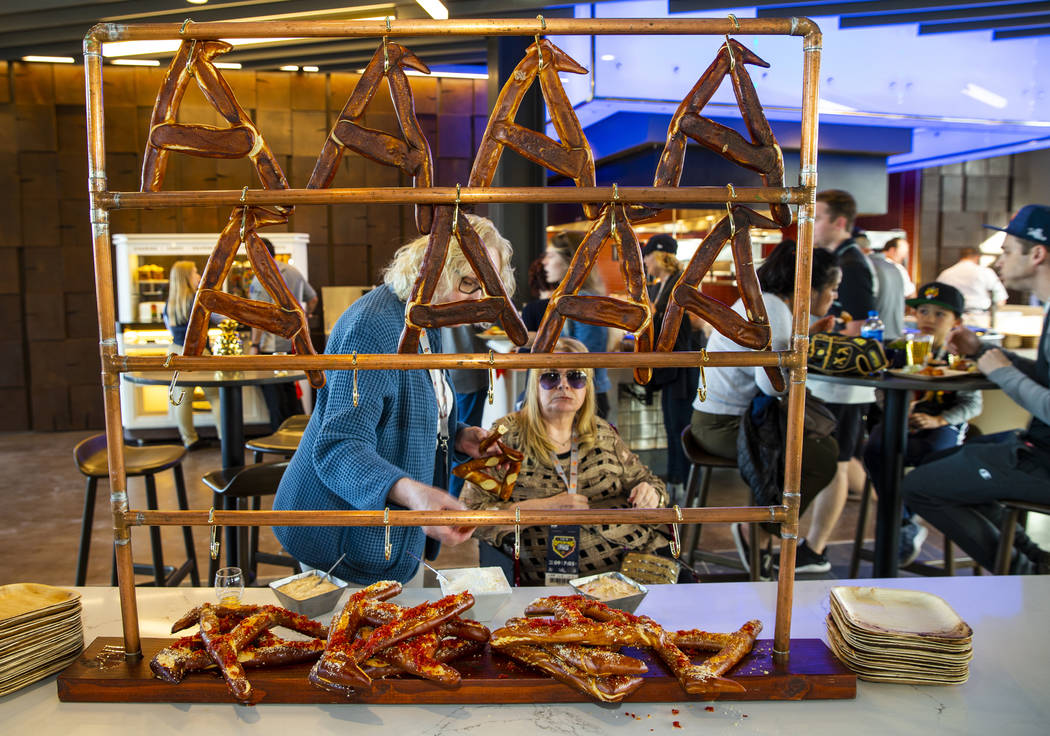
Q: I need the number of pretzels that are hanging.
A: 8